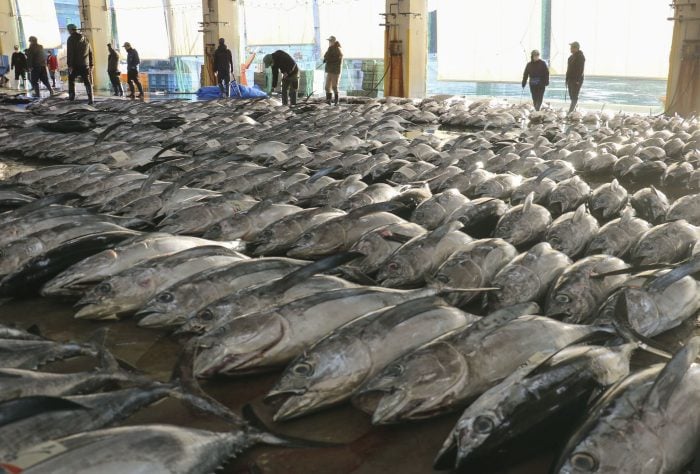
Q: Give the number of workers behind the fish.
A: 11